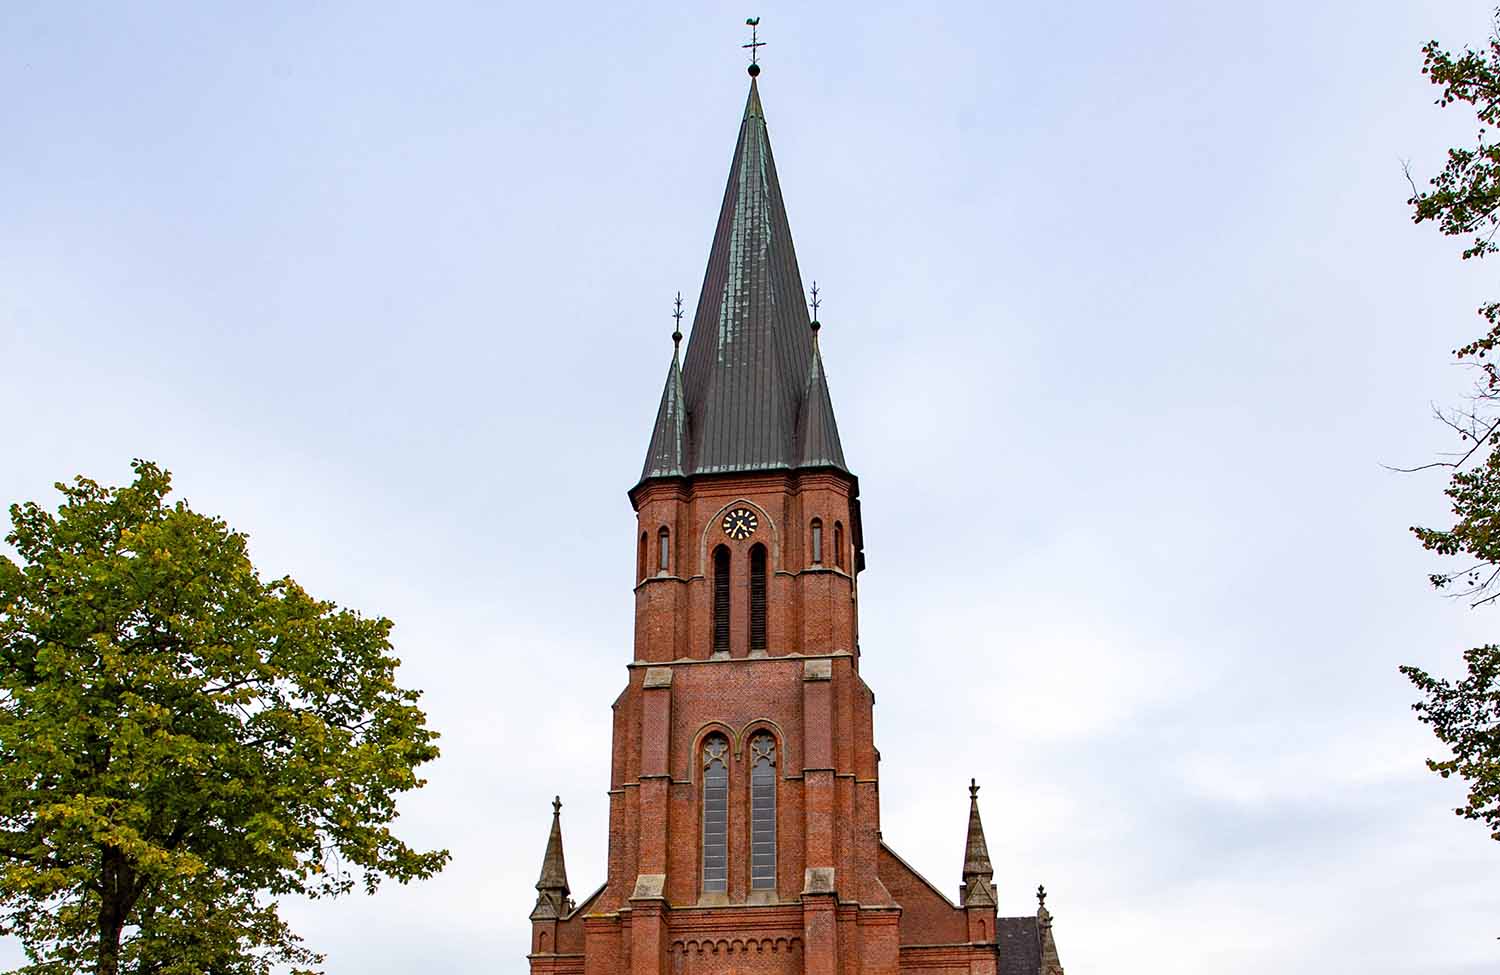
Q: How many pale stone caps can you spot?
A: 4